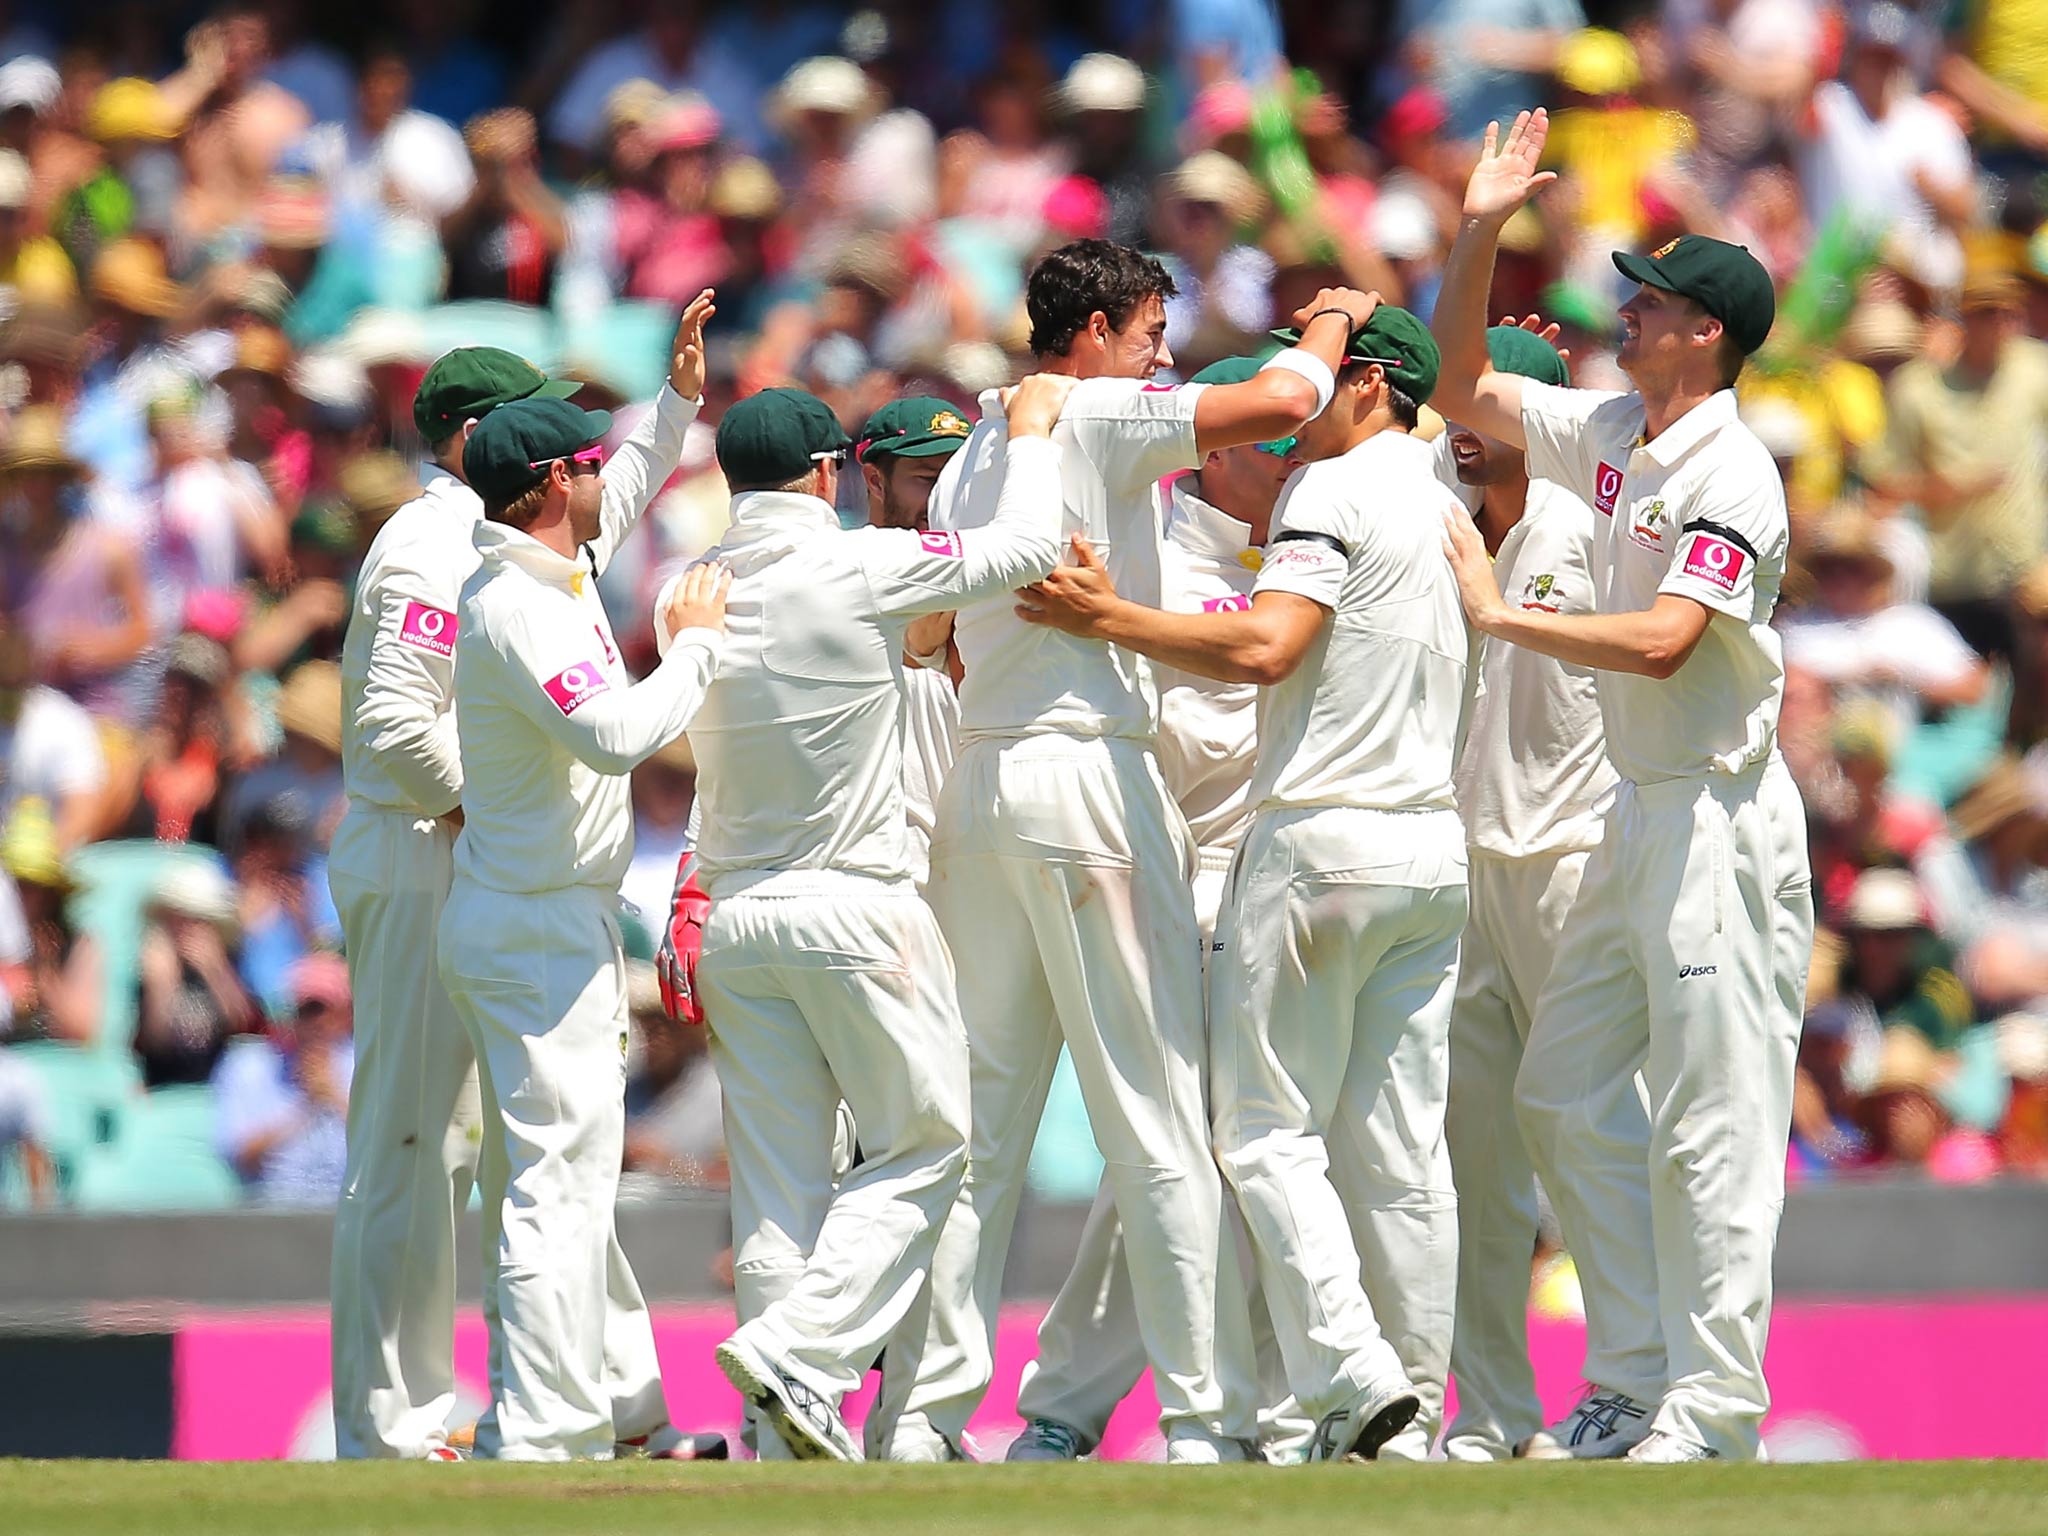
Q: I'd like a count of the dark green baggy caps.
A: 8